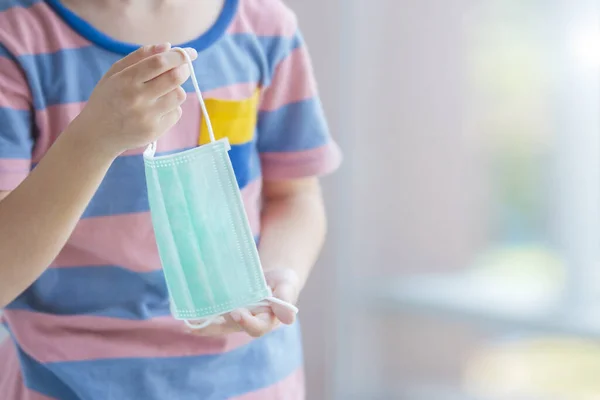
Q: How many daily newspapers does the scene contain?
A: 0